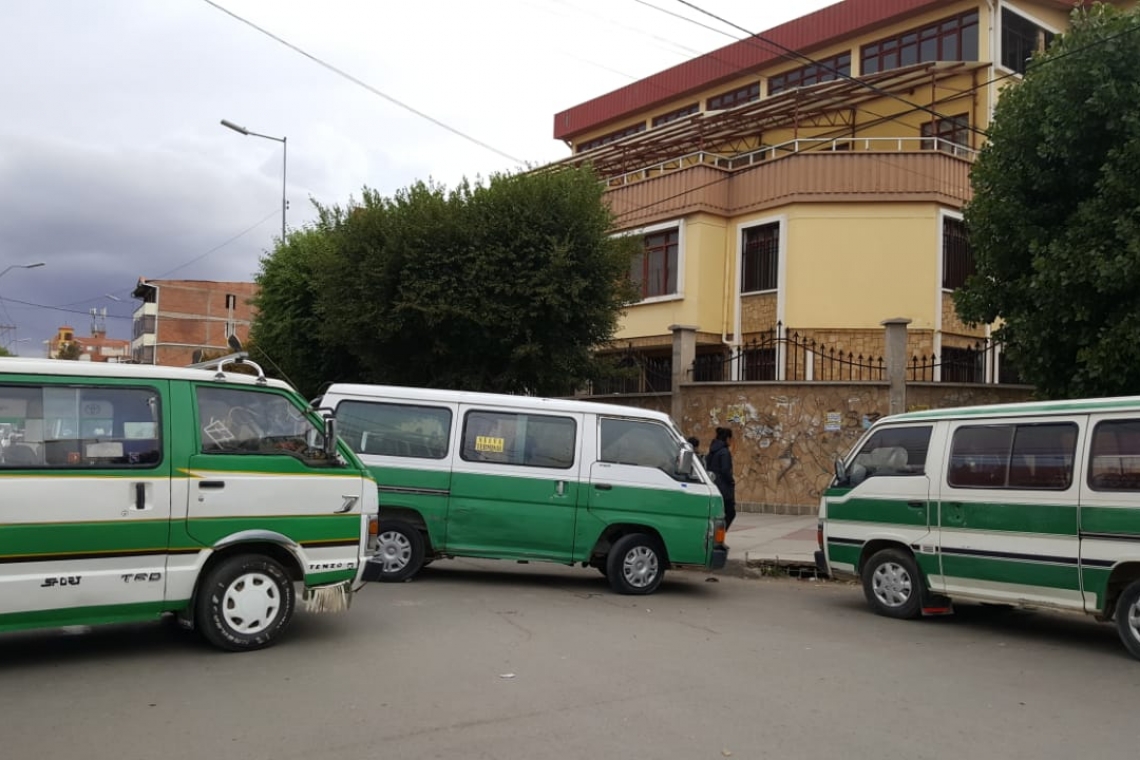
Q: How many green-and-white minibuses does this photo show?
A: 3